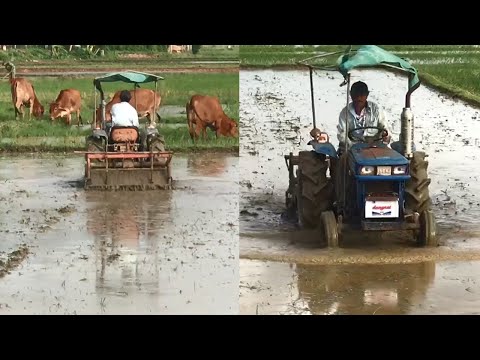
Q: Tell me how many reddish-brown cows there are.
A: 4